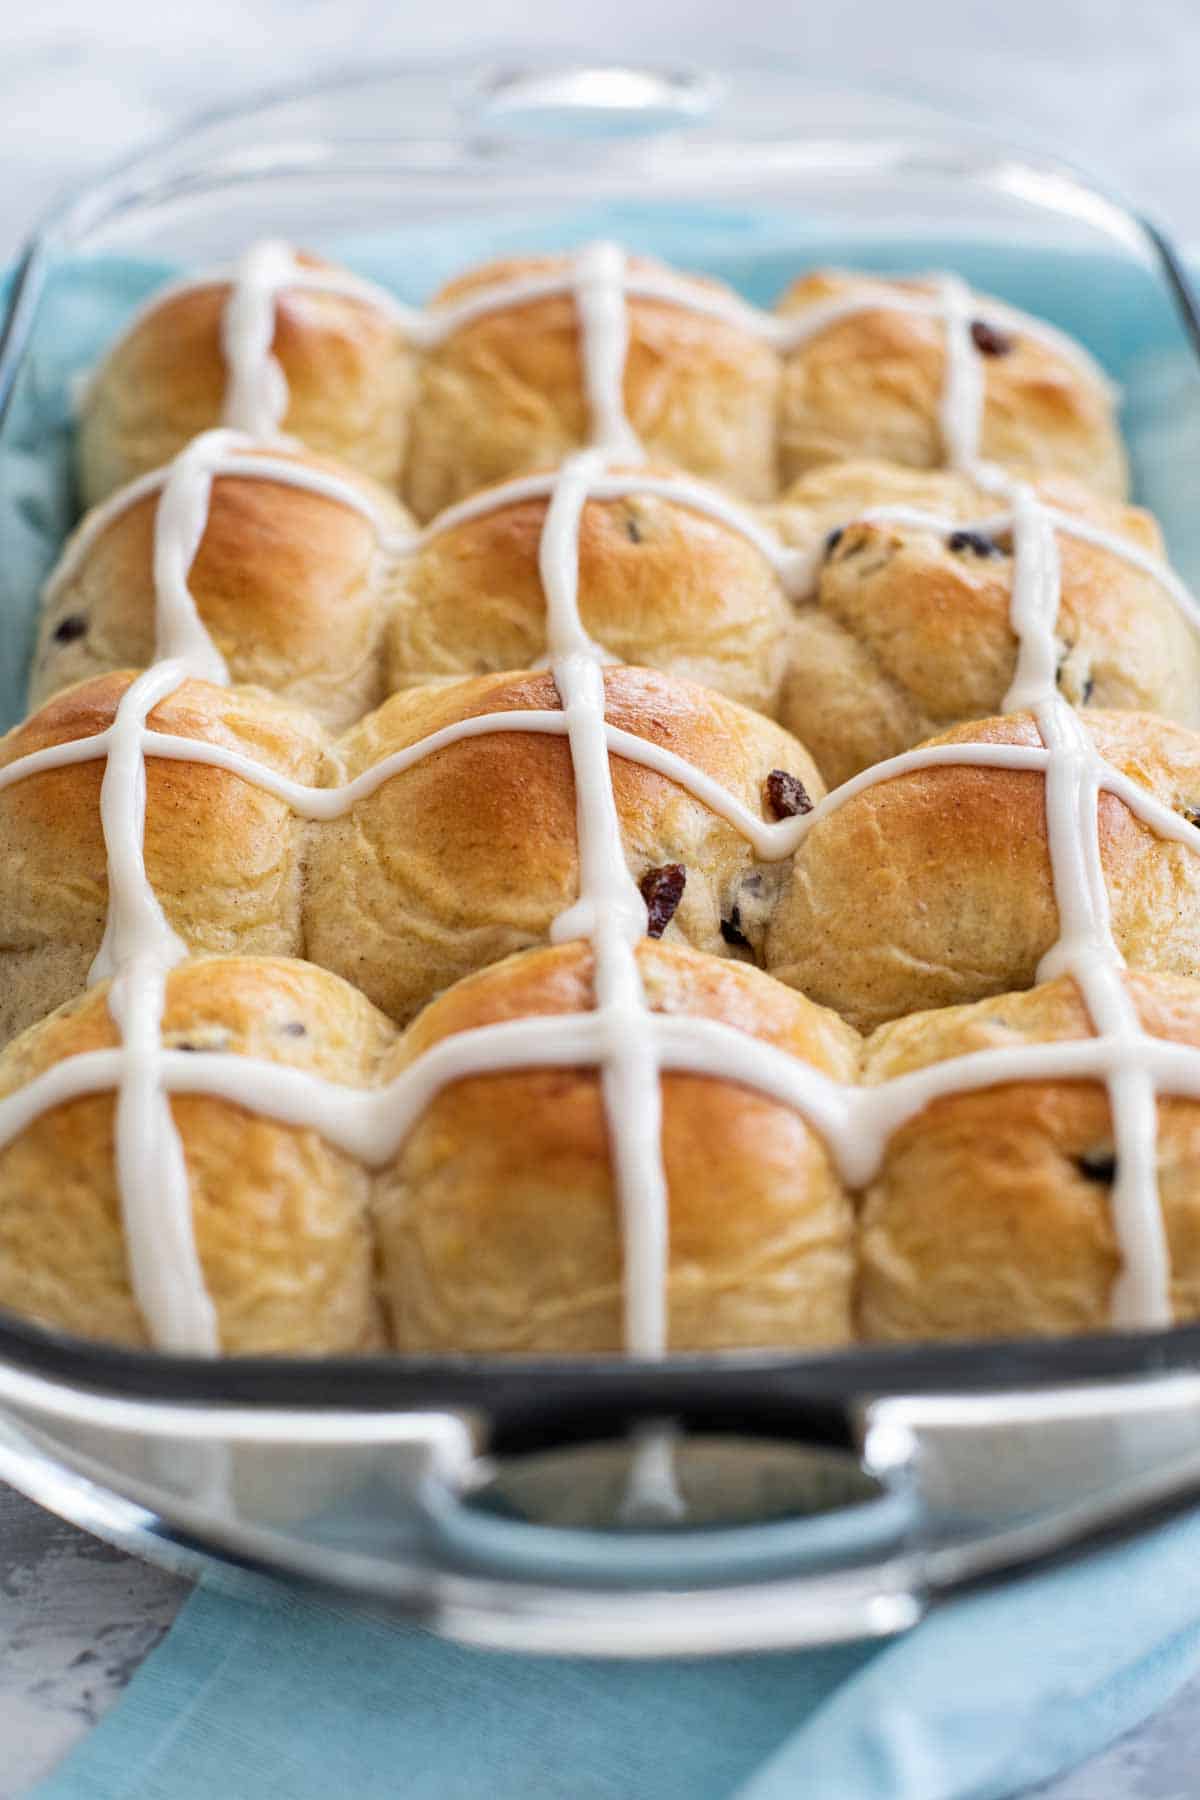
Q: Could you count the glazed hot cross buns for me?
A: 12